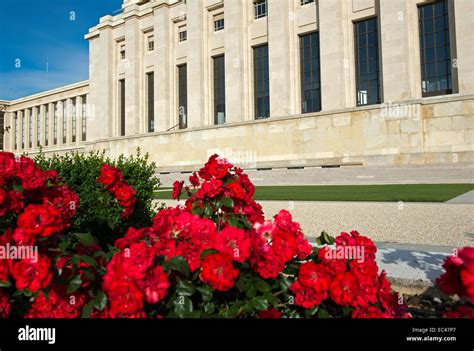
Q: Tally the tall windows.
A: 8